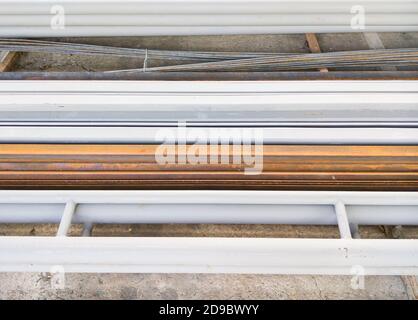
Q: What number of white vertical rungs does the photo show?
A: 2